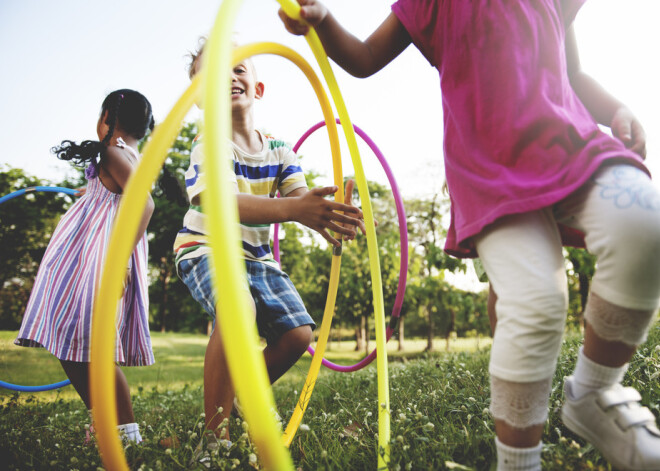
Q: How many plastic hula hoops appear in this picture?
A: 4